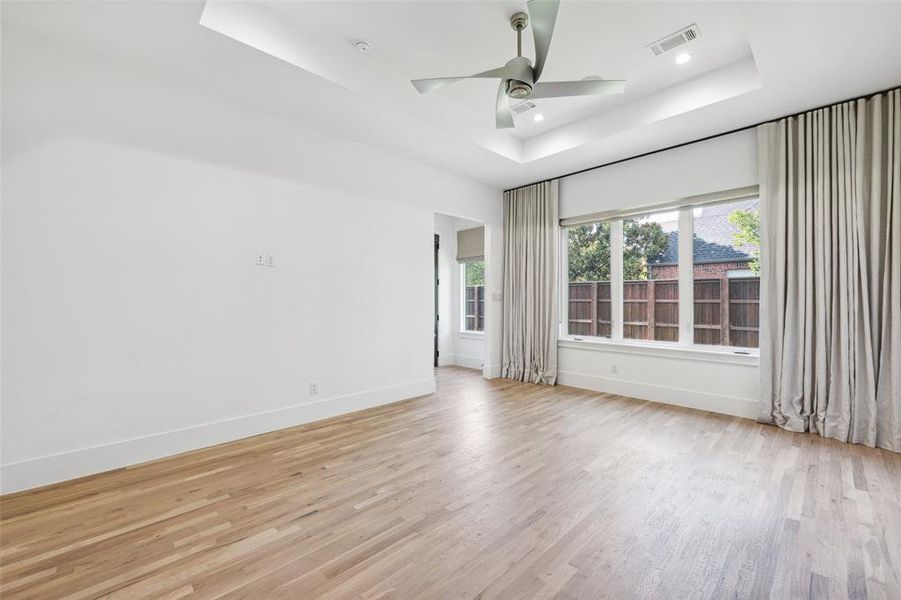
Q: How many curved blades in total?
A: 4